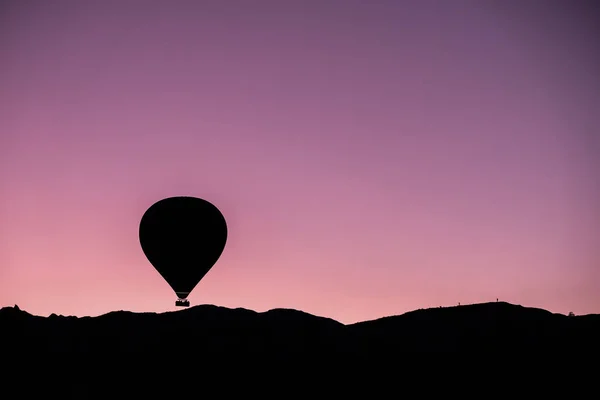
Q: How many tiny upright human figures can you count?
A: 2